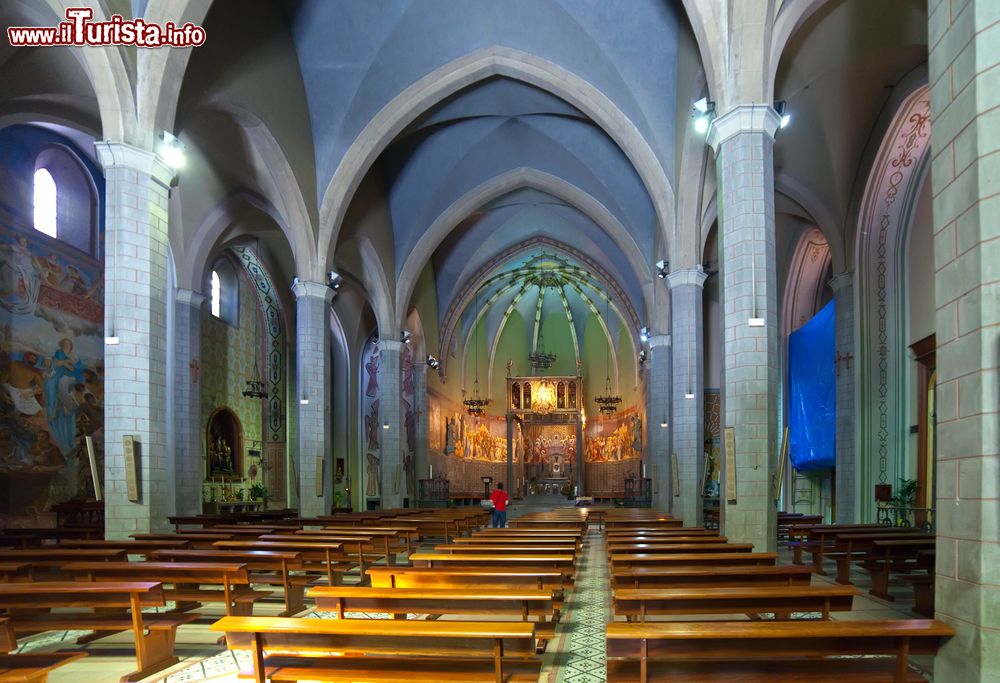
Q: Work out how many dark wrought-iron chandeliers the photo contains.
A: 4